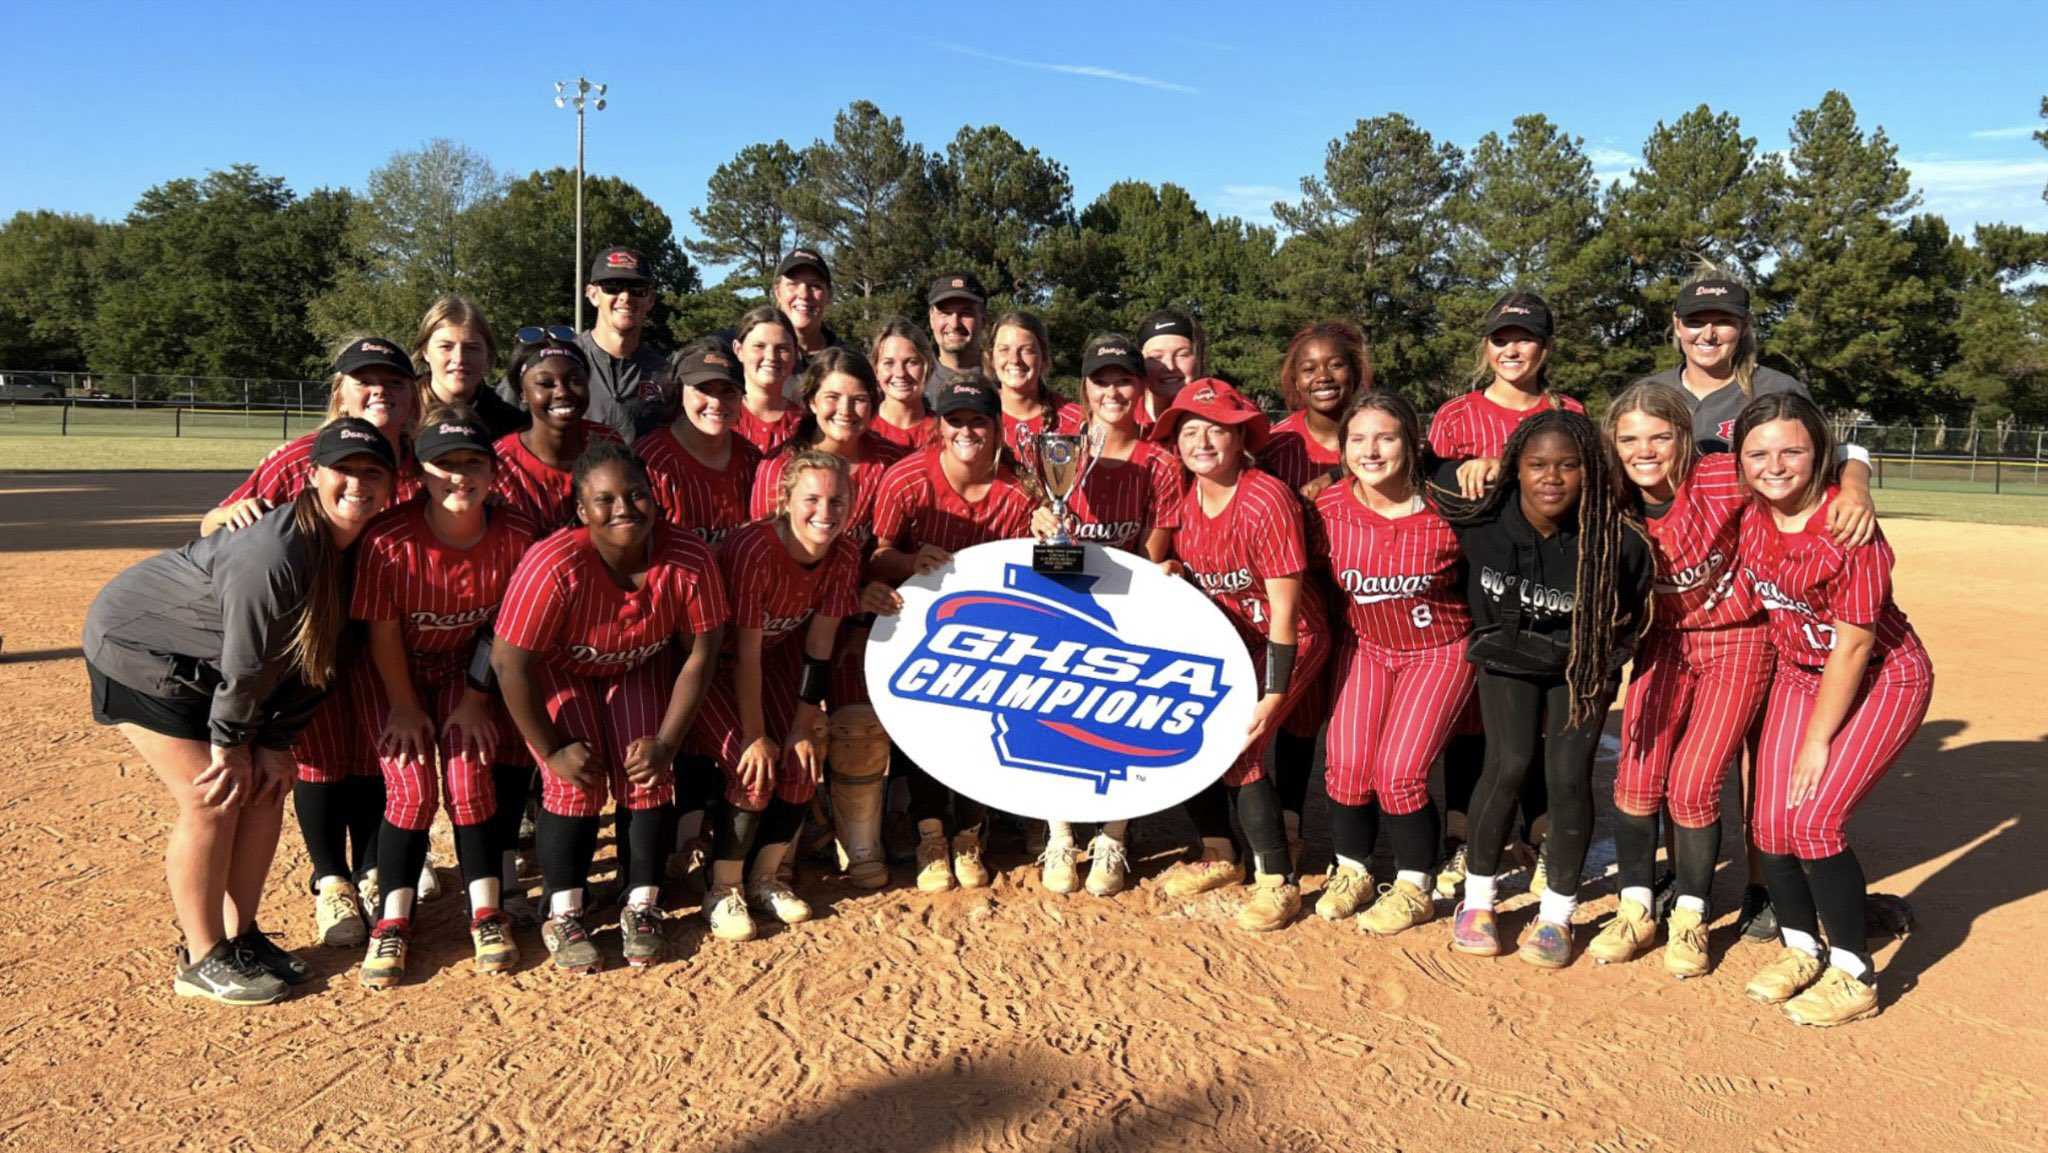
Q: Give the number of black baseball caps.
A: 11